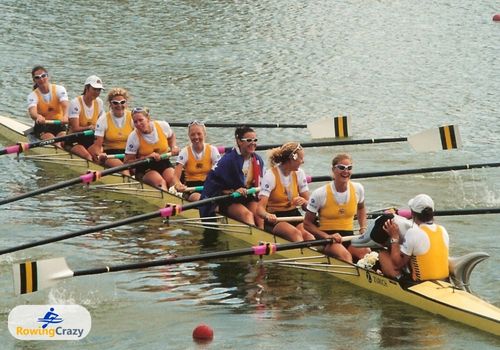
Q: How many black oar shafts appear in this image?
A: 8